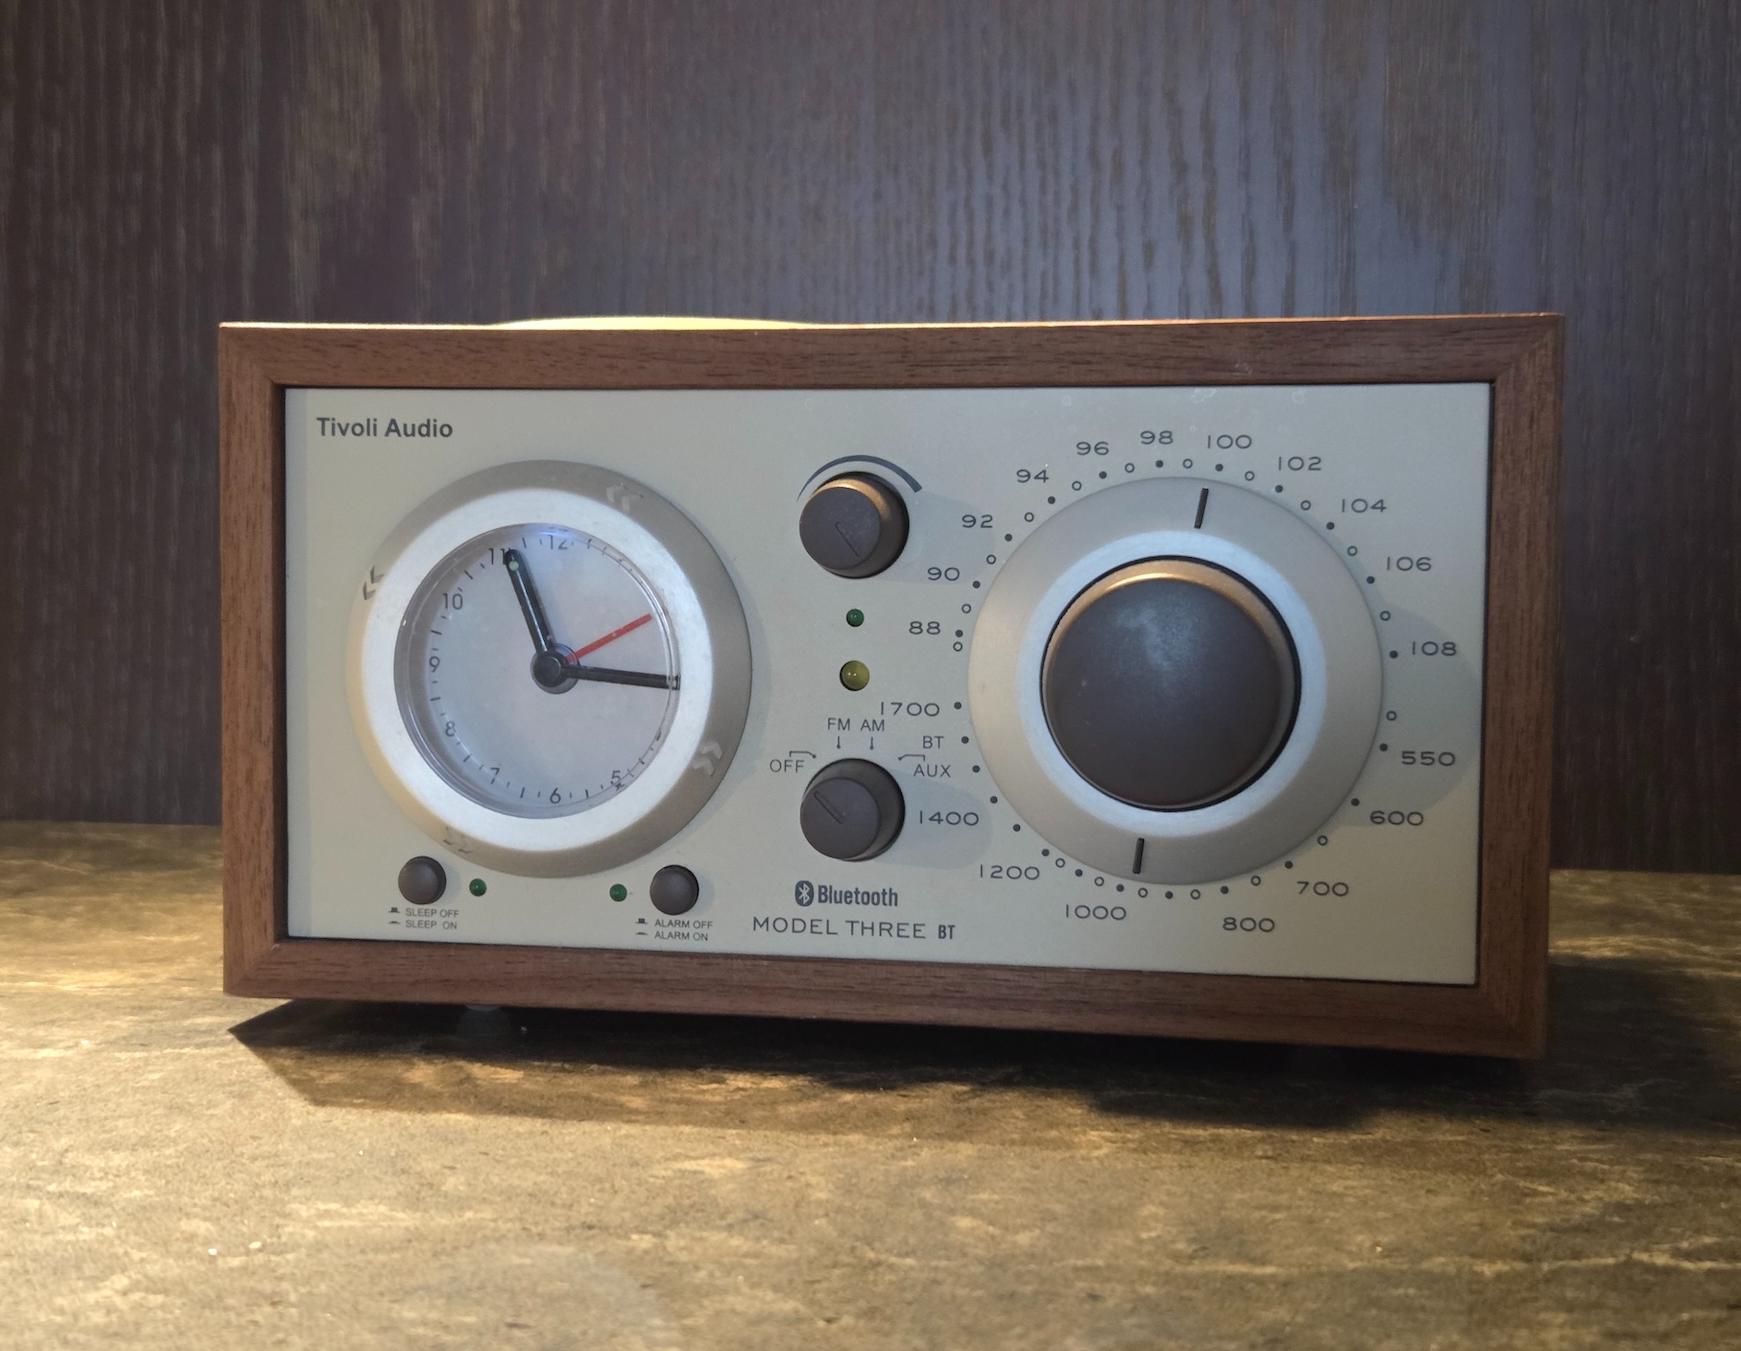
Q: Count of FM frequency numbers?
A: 11